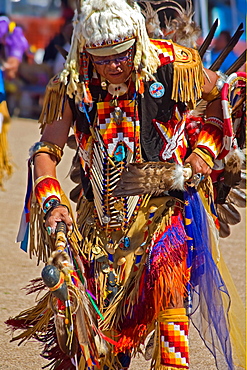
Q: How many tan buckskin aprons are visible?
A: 1